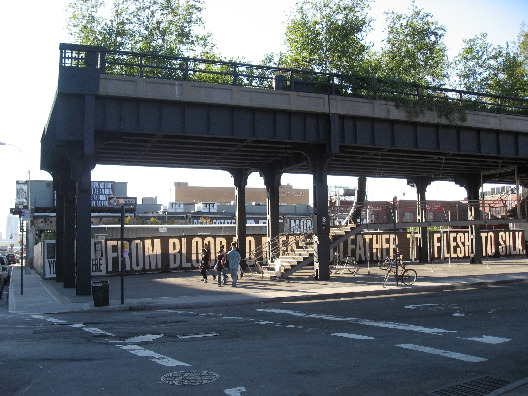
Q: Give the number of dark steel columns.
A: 8